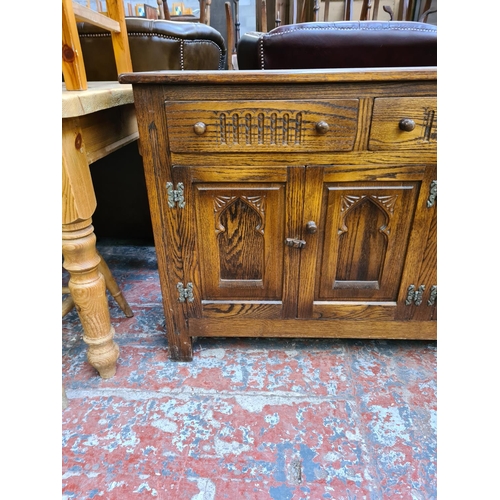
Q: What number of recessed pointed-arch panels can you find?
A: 2